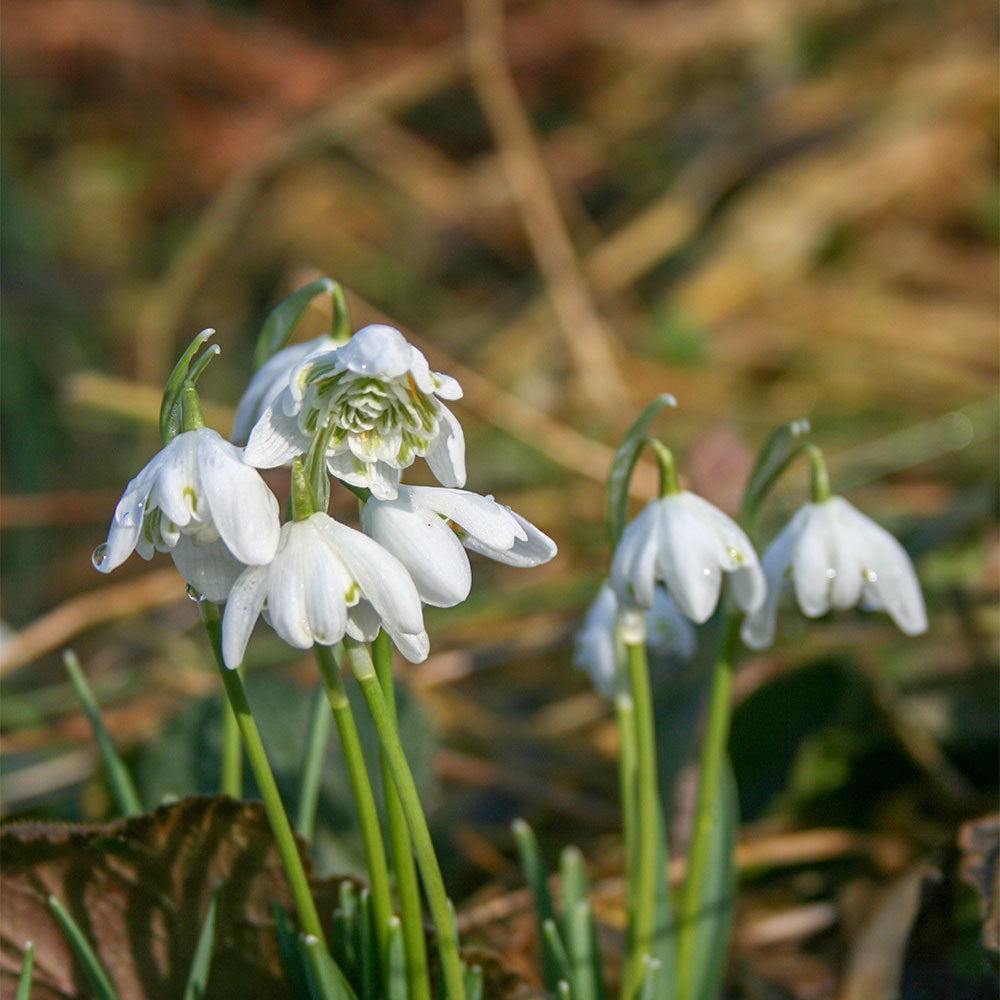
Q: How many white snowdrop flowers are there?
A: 8